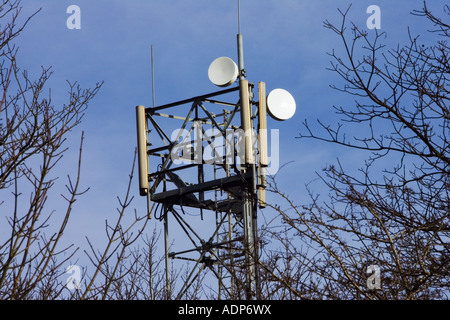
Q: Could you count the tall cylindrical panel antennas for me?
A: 3